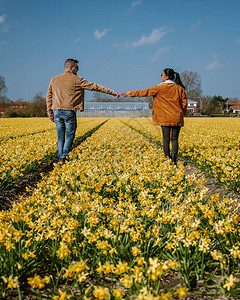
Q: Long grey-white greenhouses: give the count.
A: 1